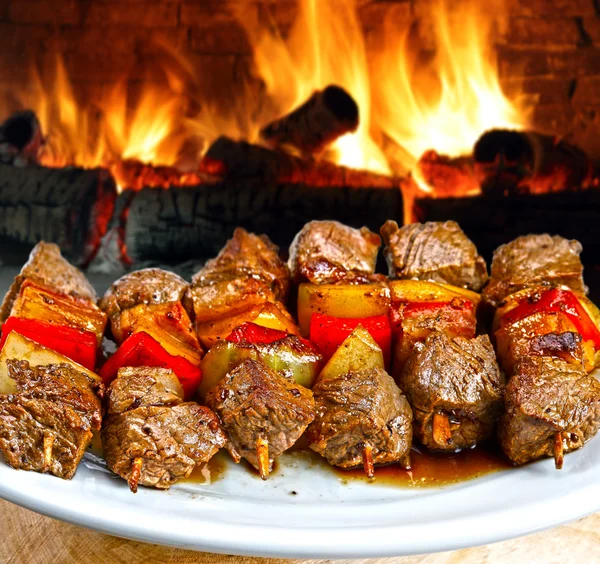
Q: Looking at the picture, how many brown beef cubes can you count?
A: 12